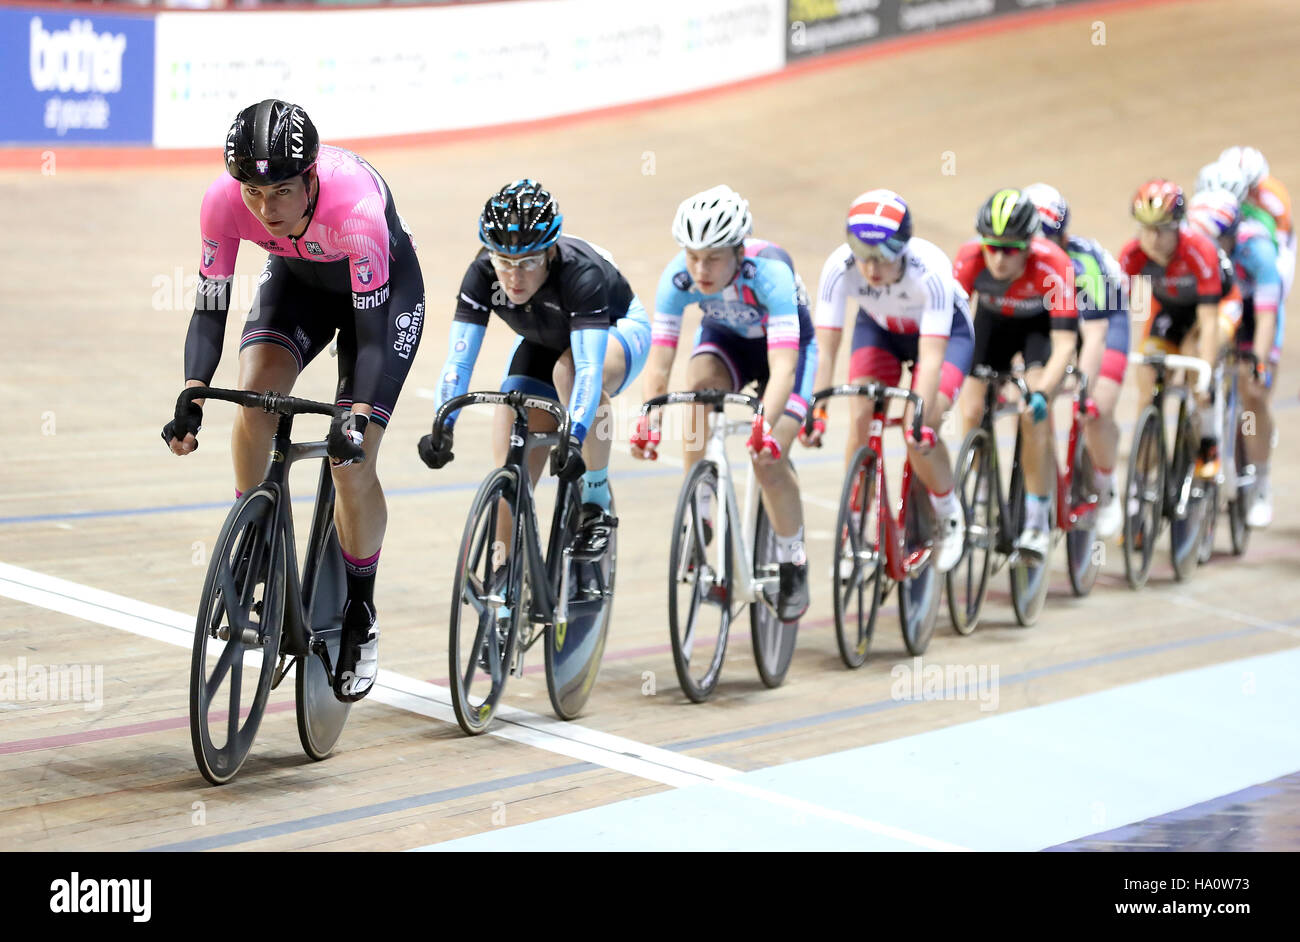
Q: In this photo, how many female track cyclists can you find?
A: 10